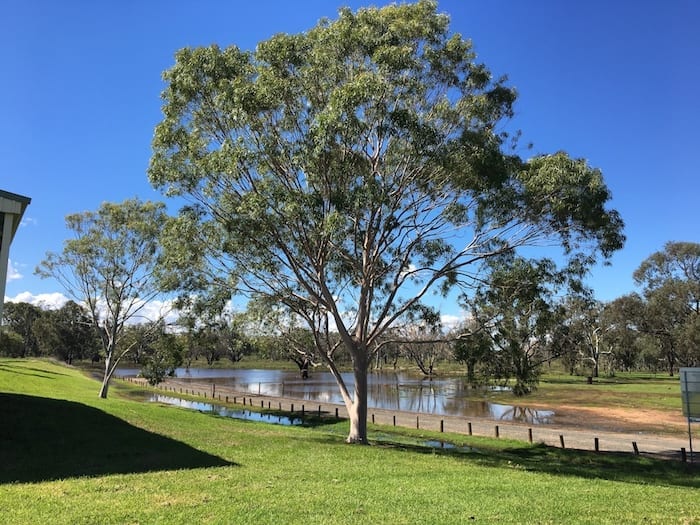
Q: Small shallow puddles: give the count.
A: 2